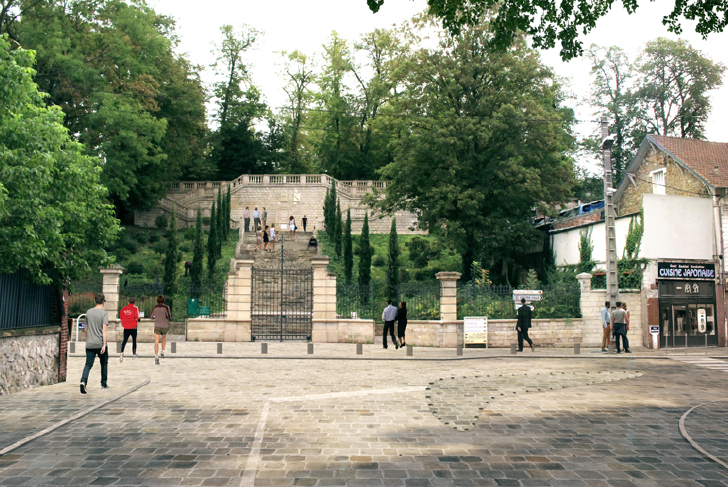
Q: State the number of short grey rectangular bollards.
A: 12